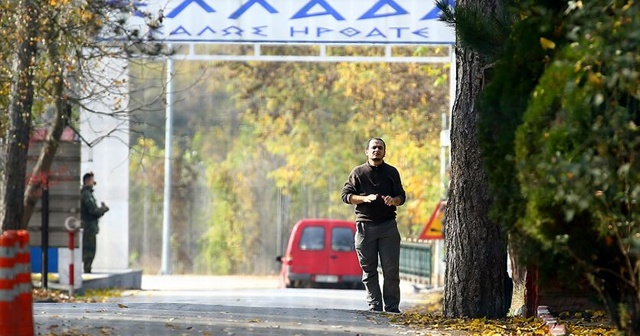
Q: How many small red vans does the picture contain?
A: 1